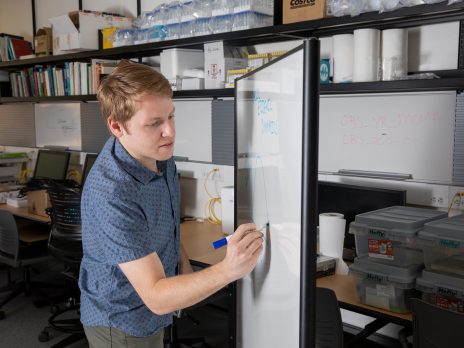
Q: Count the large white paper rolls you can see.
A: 4